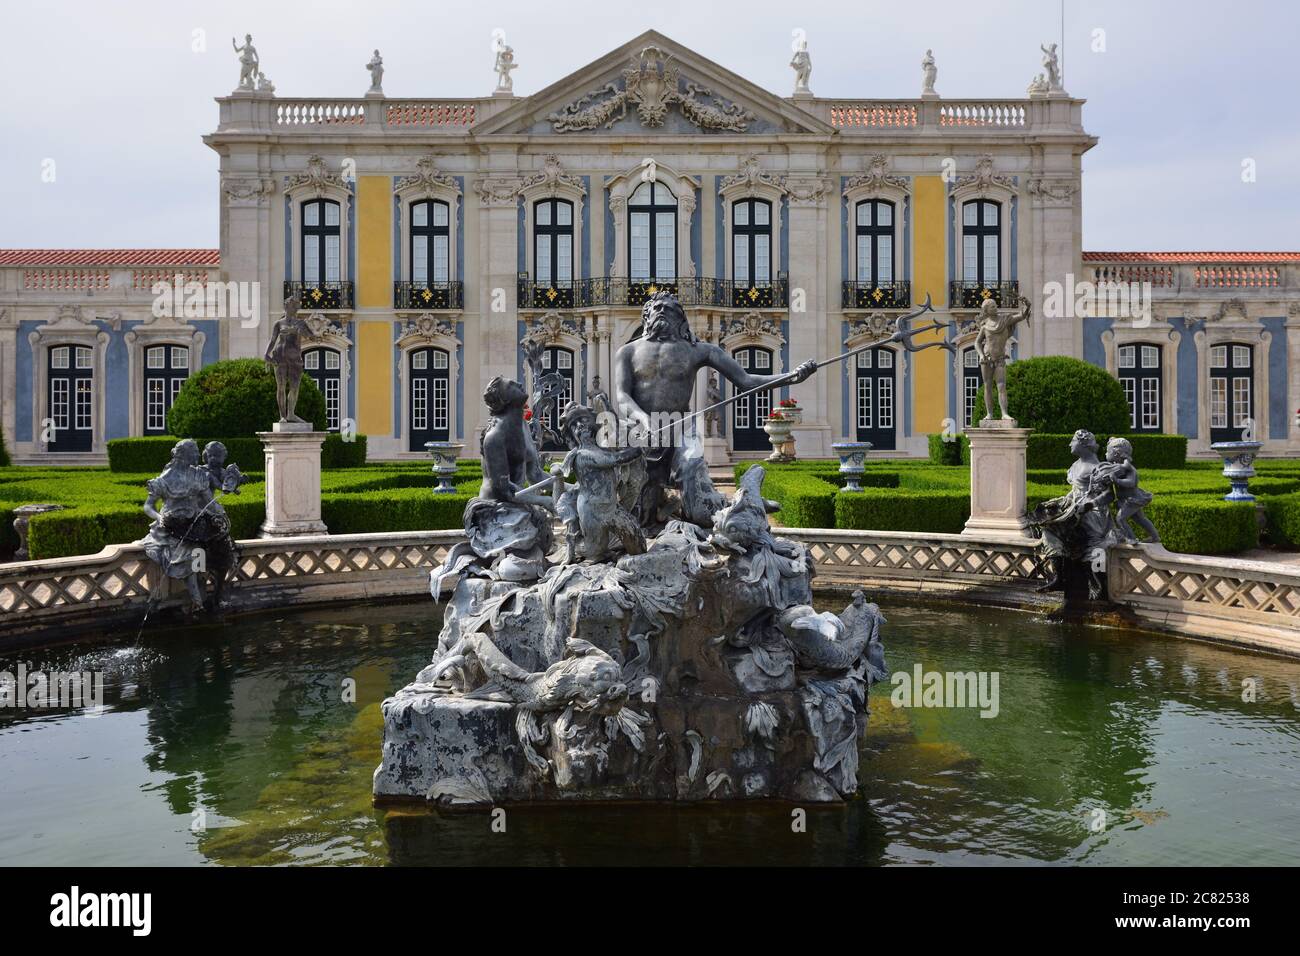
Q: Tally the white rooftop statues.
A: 6